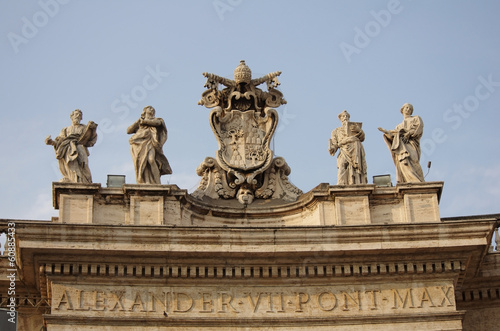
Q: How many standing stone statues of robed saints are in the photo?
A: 4